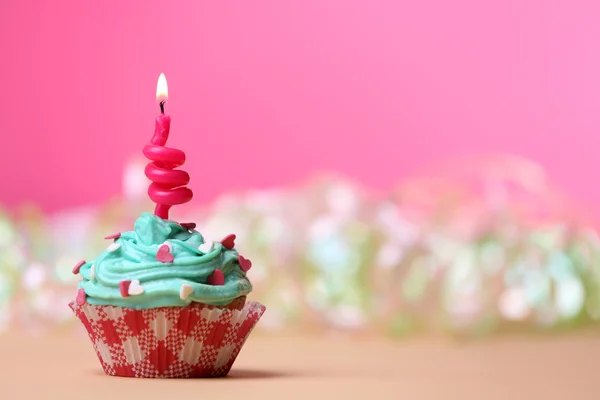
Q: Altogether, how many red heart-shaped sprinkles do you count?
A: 9